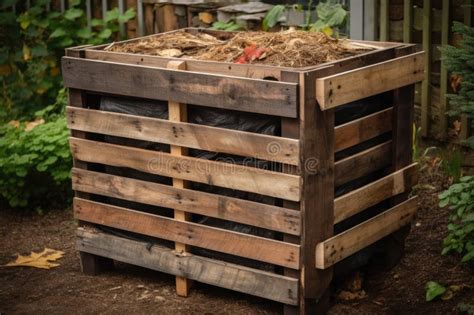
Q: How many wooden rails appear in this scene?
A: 11